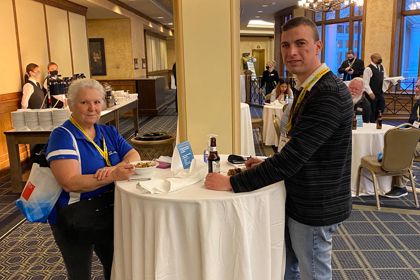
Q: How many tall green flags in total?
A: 0